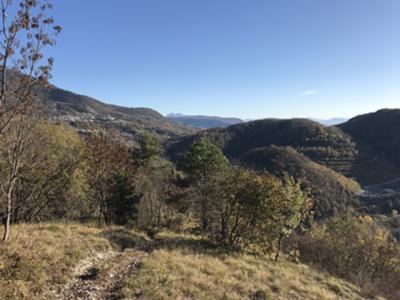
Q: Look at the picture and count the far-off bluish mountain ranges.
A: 2